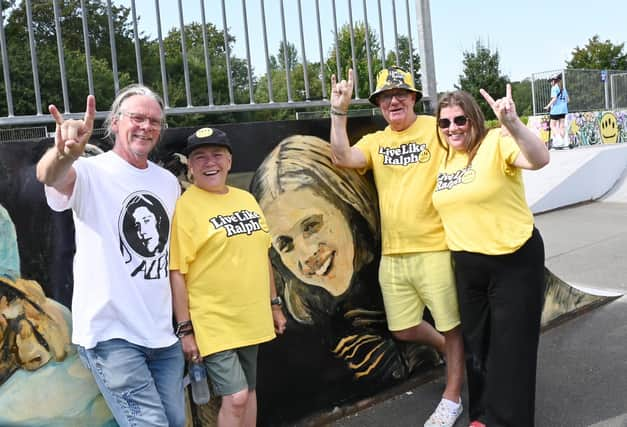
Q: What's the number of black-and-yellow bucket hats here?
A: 1